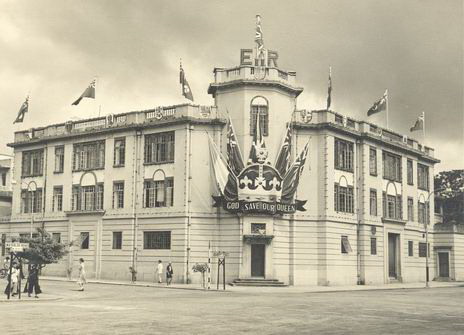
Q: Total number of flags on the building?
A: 12